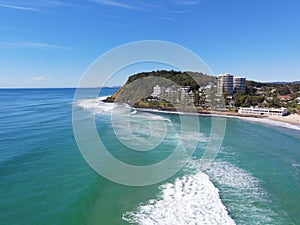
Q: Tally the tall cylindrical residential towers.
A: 2